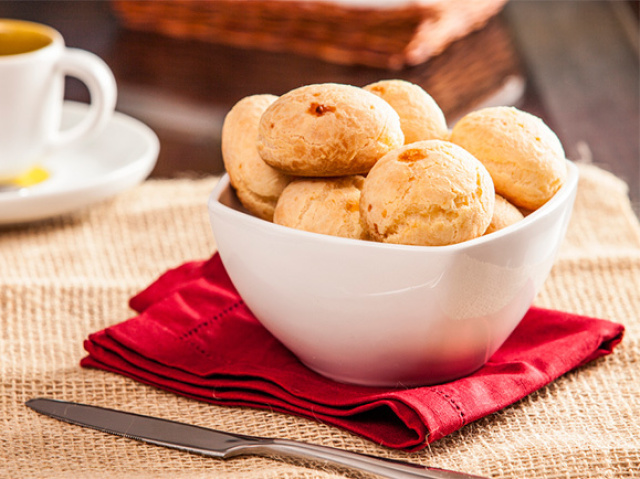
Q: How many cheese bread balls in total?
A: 7